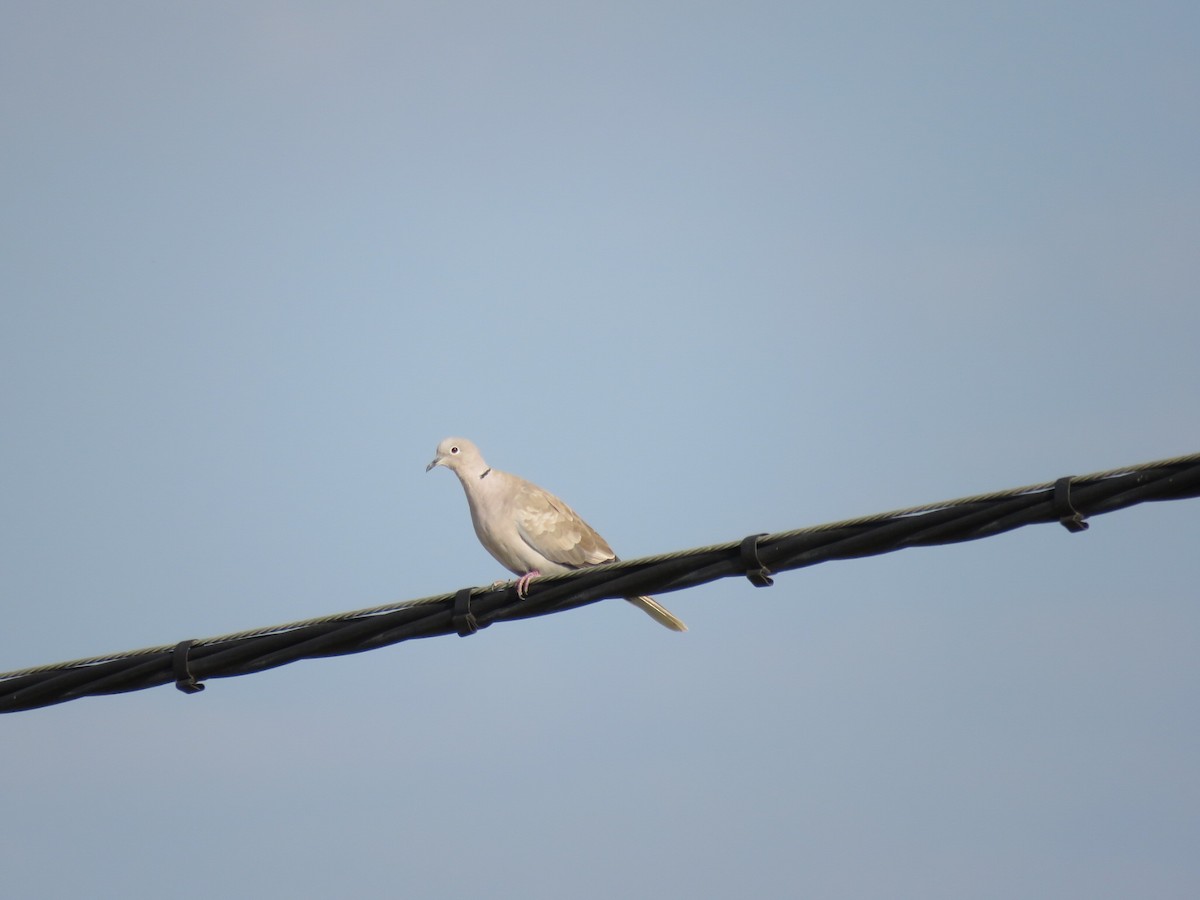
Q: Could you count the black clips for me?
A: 4